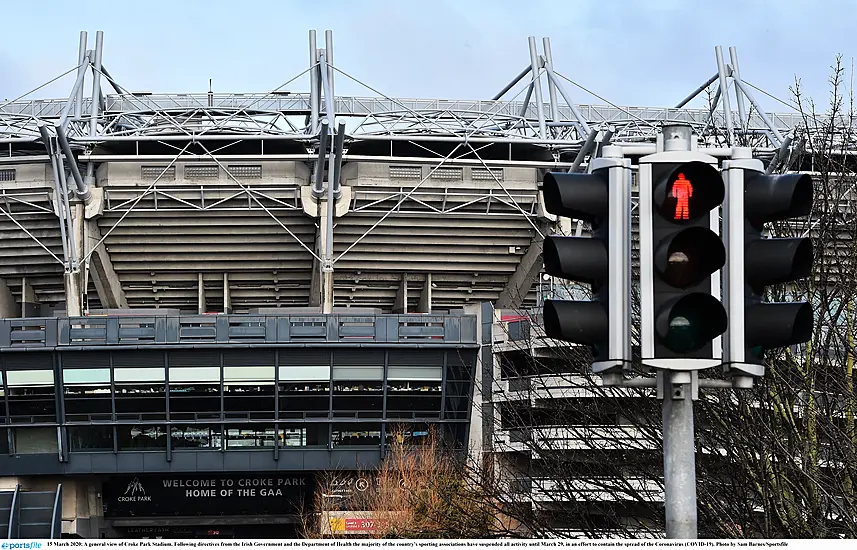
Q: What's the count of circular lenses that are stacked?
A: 3